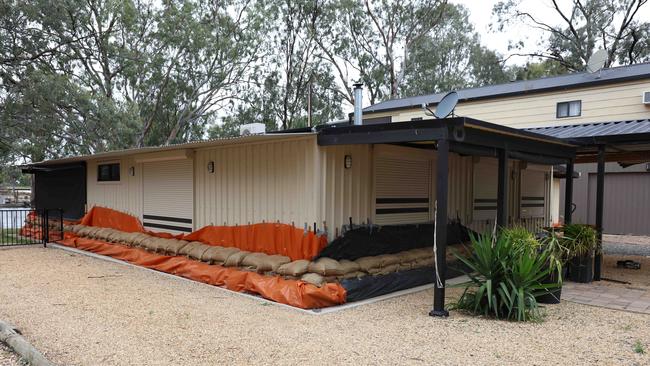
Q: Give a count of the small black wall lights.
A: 3